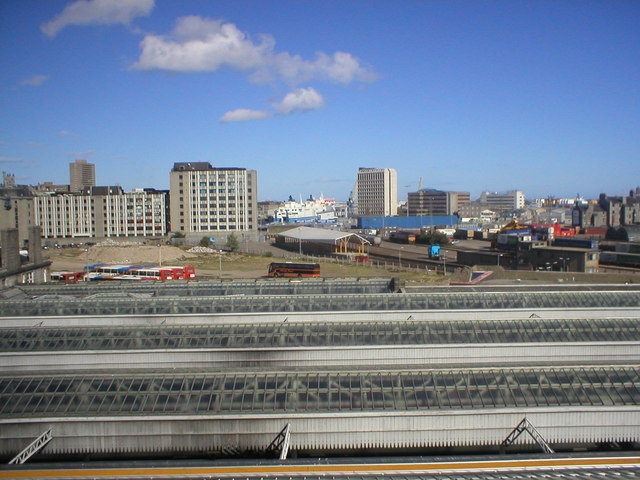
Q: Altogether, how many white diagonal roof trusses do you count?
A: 3